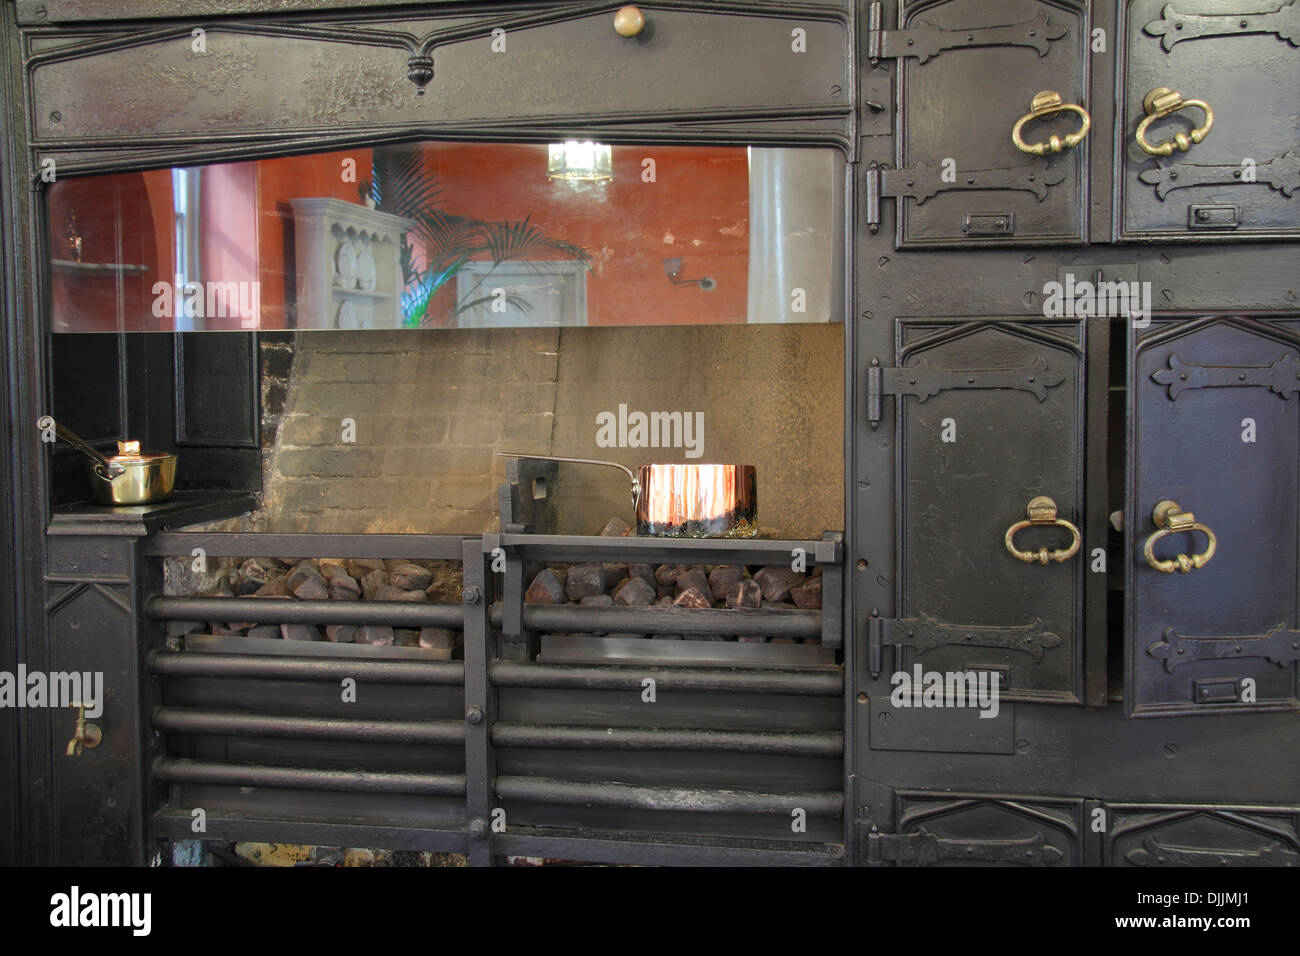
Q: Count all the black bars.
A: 8